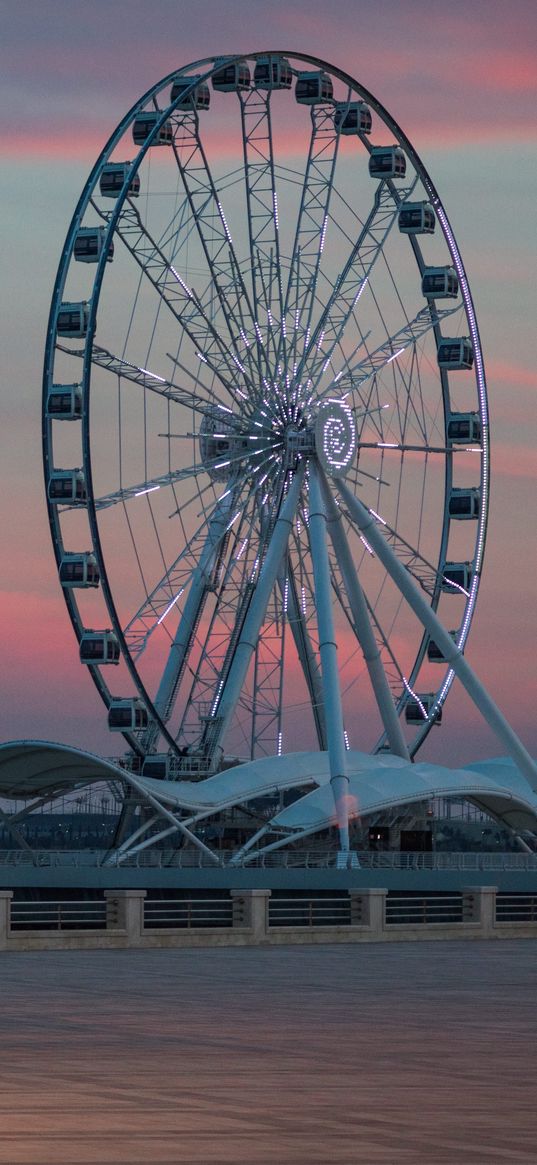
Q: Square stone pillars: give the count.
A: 5